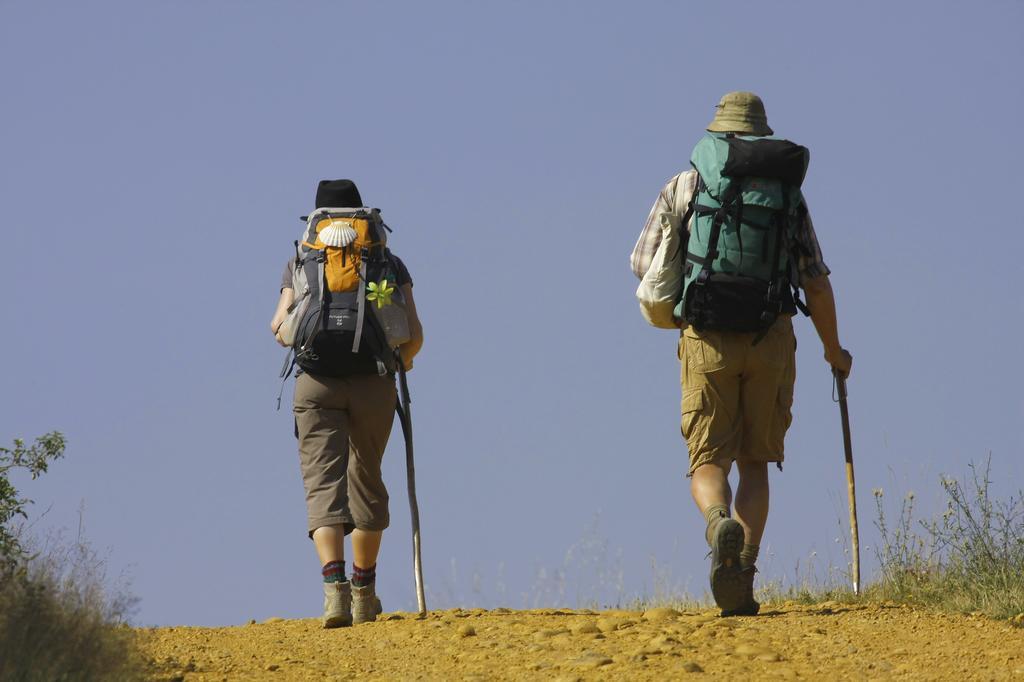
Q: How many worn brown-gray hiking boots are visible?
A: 4